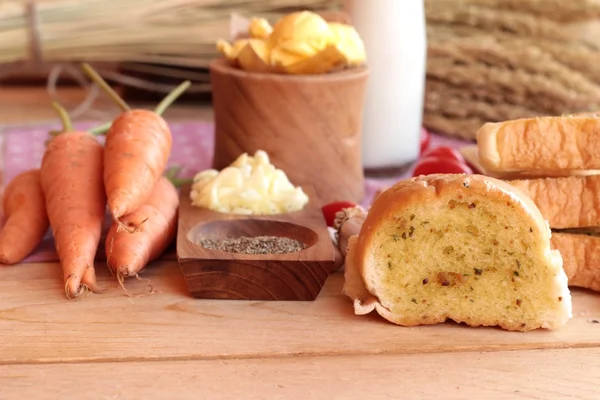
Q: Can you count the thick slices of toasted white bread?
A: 4